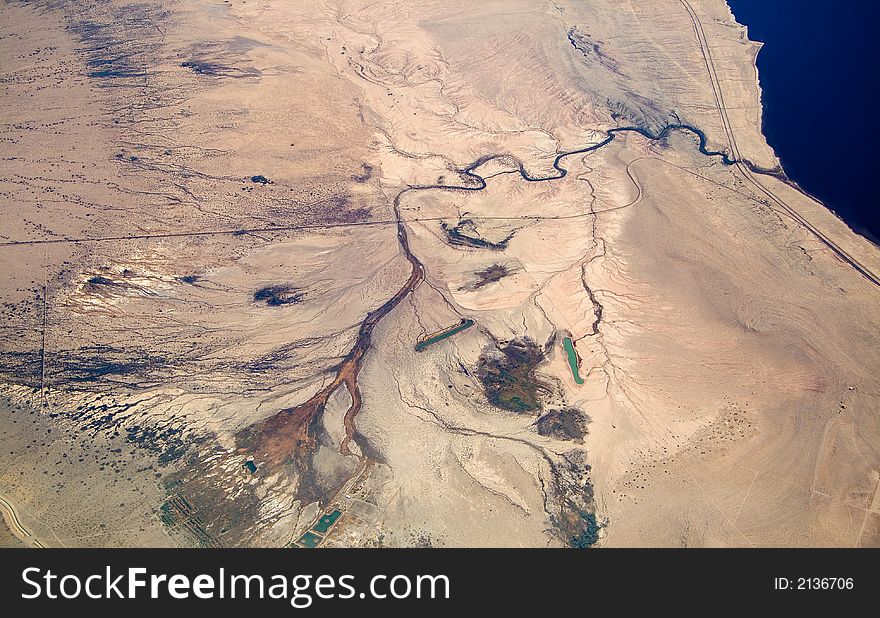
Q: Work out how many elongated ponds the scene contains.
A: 2